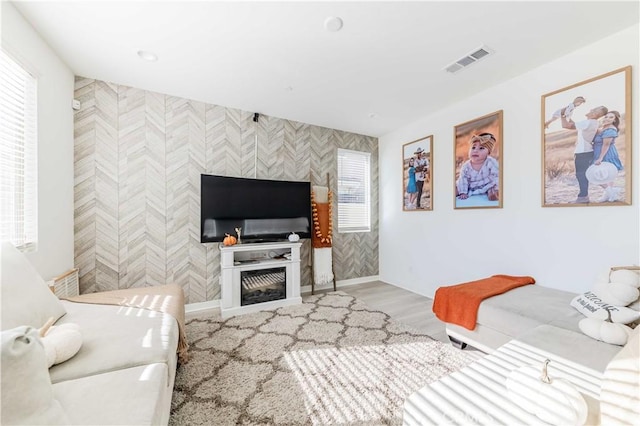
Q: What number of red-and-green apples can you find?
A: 0